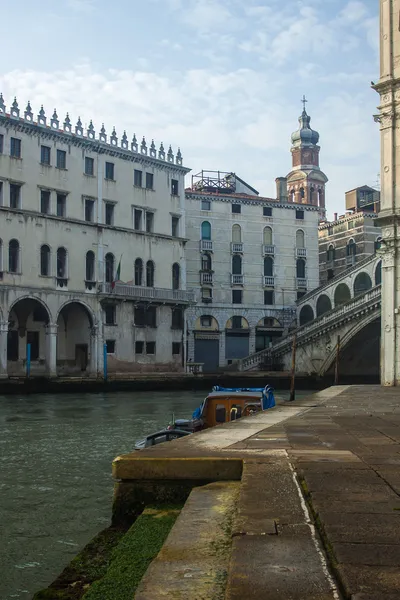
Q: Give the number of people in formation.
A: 0